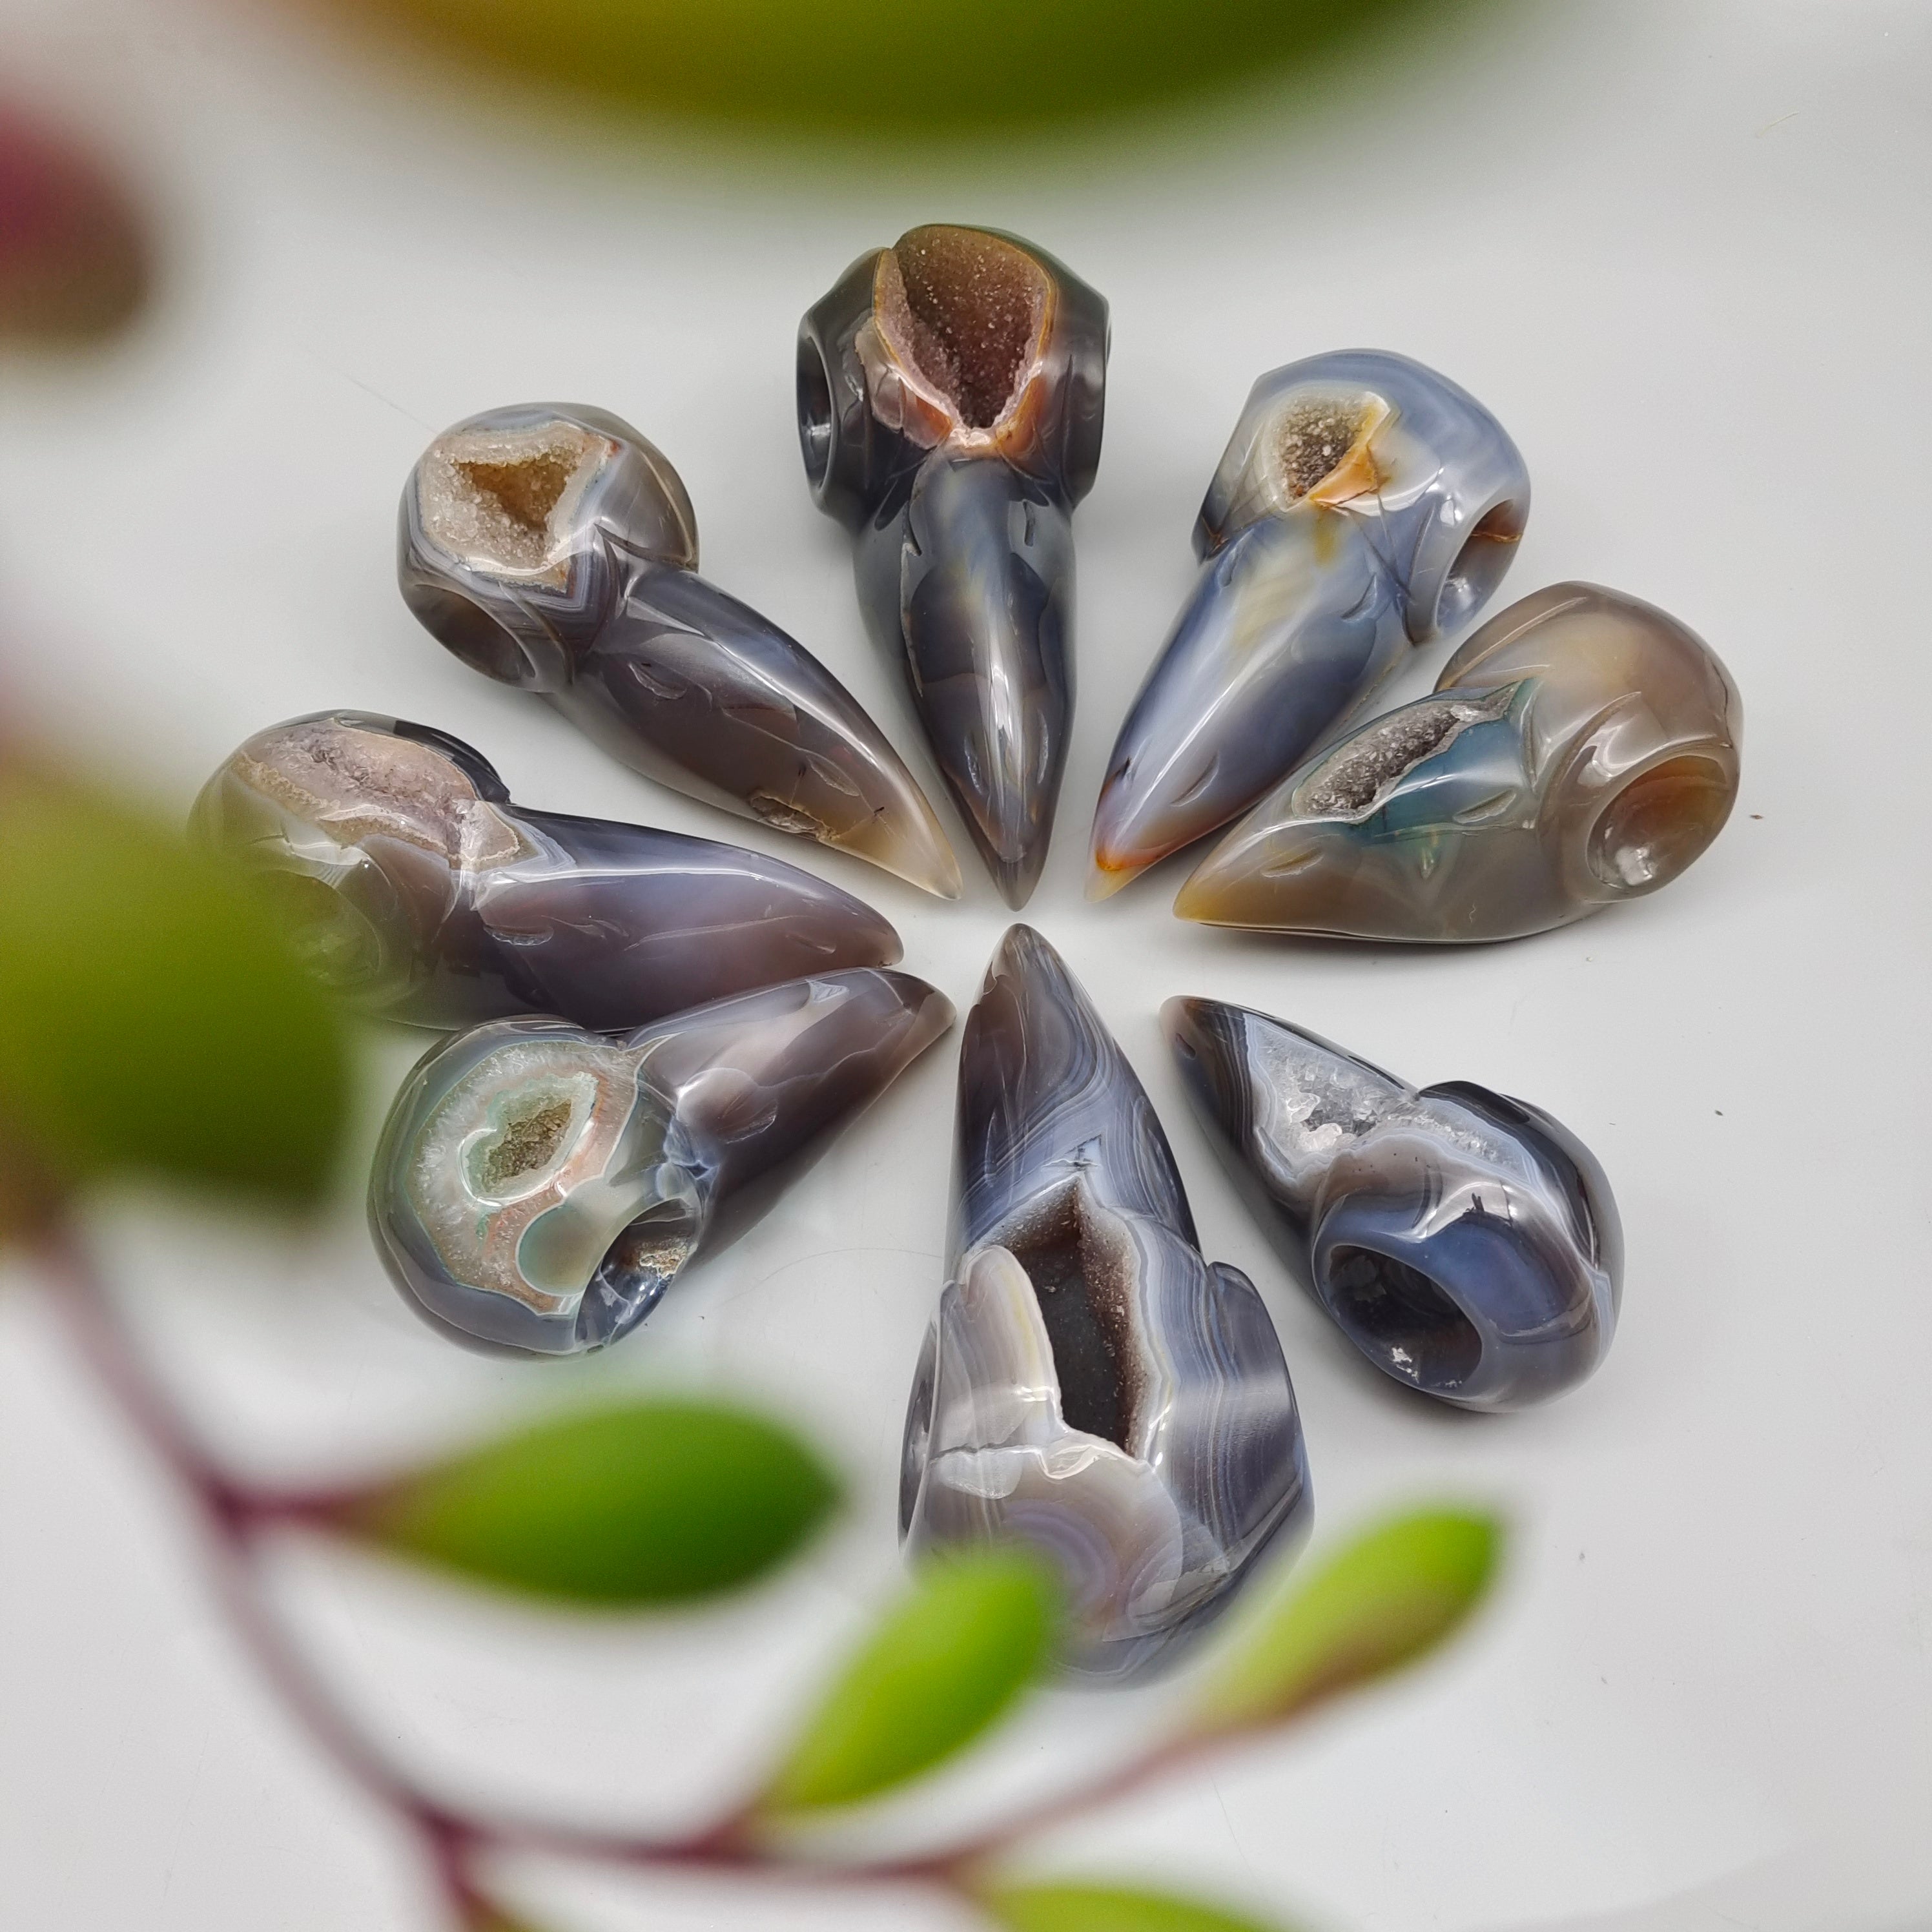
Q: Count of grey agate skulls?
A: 8